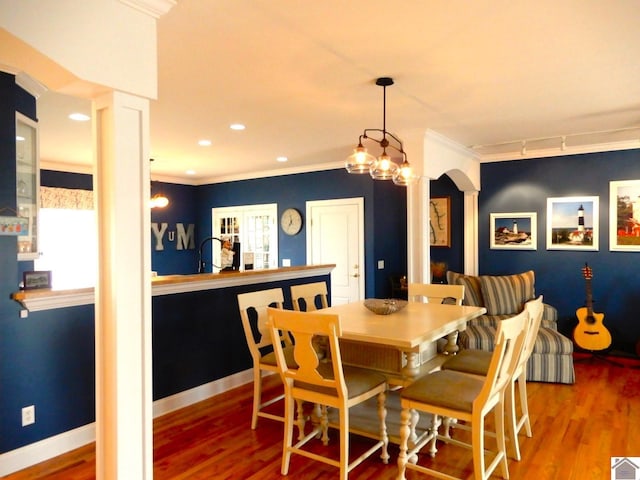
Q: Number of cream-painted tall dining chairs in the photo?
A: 6